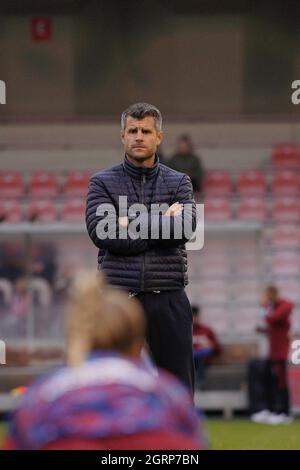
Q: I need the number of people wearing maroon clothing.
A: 2